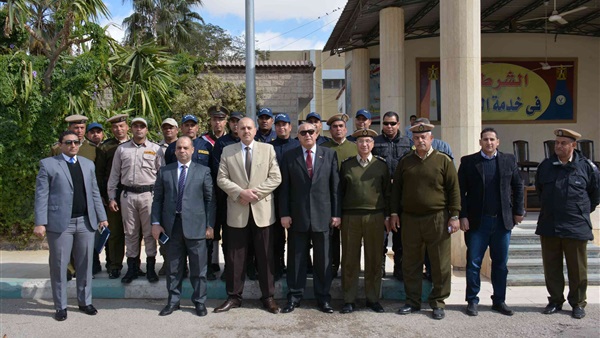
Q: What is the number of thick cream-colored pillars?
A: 3